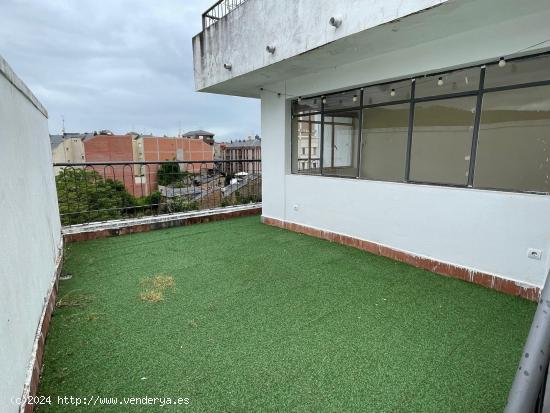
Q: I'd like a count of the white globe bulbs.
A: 6